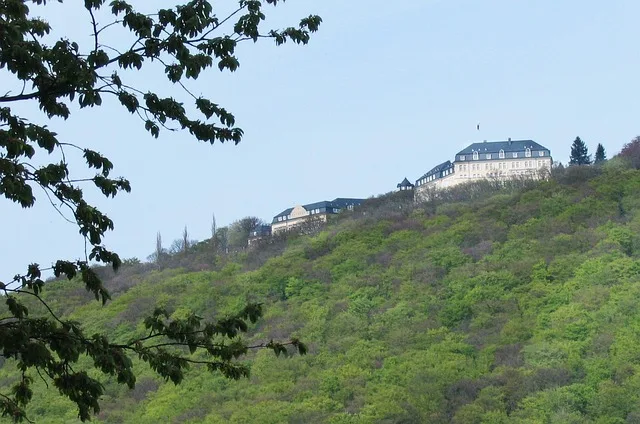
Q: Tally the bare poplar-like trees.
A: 3